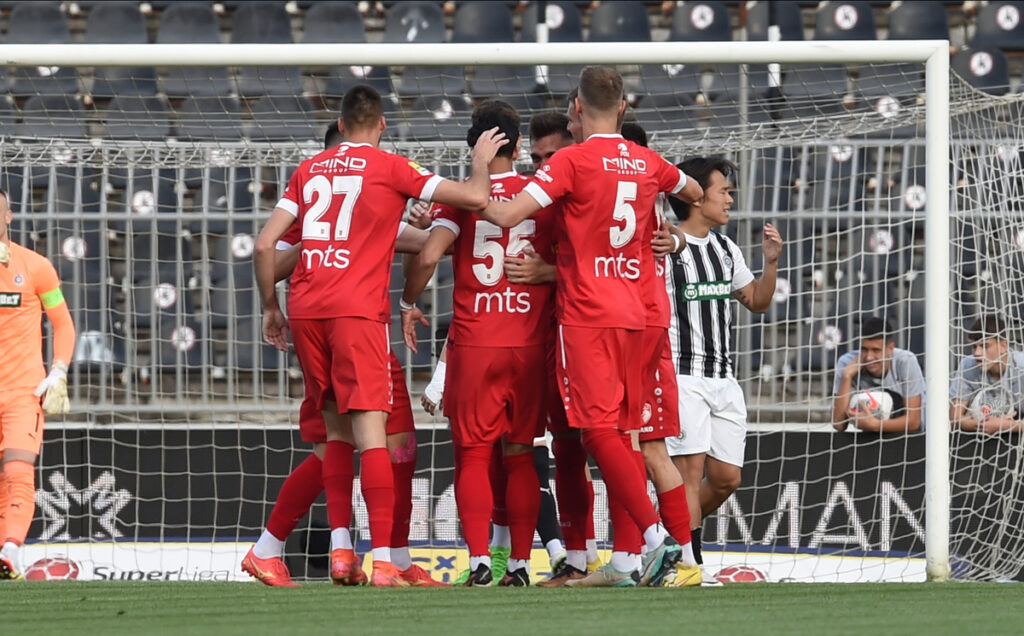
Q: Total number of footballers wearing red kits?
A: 7